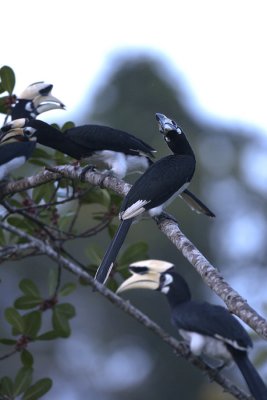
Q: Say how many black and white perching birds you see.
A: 4